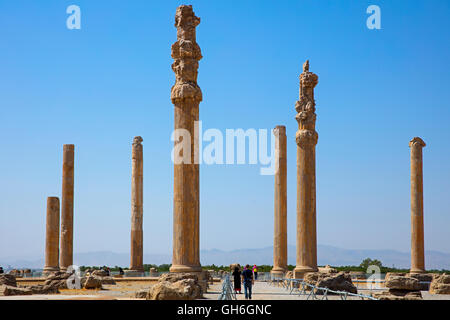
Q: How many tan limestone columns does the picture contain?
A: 7